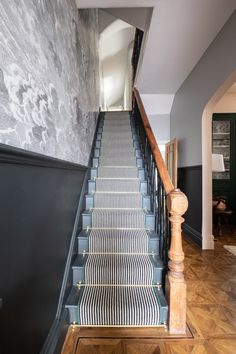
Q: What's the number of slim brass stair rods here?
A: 8